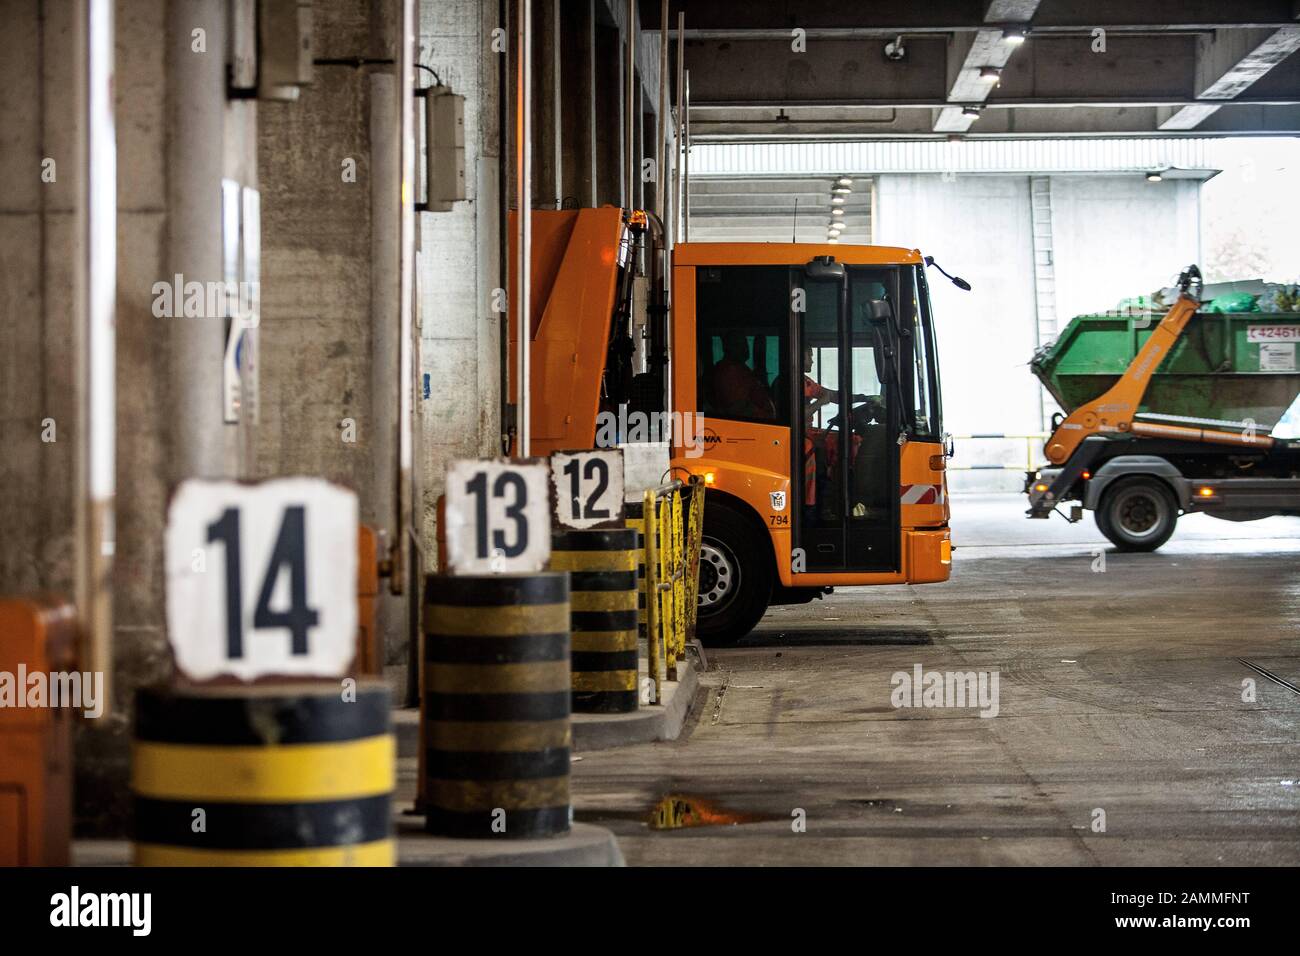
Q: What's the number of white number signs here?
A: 3